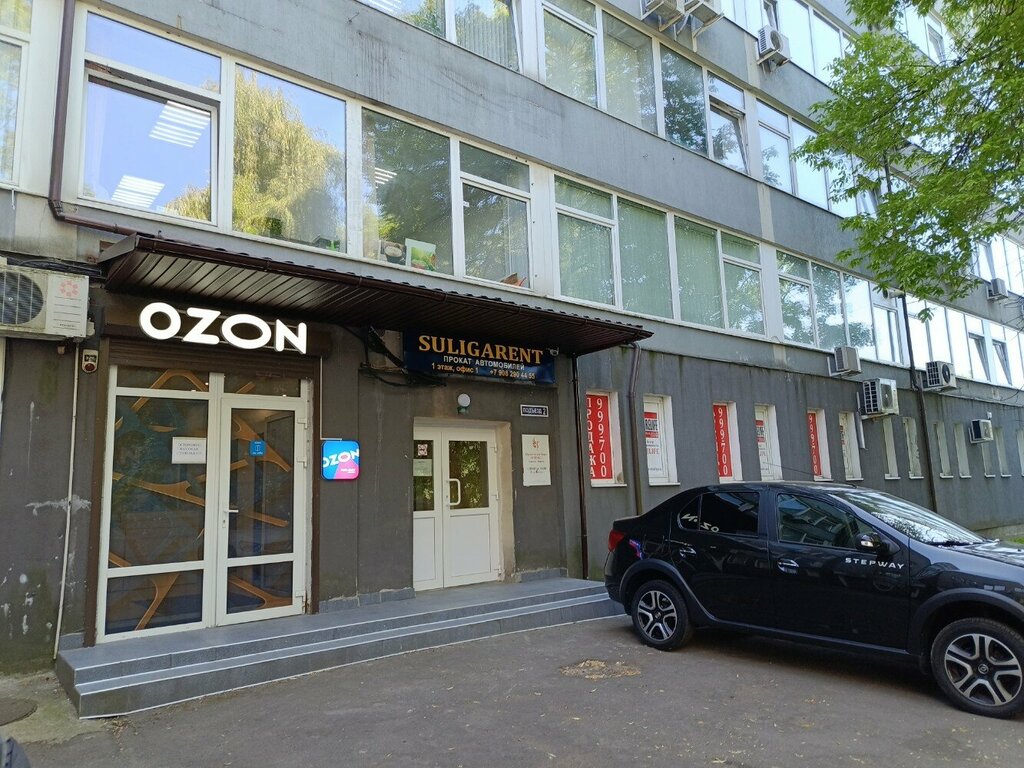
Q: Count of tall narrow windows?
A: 13